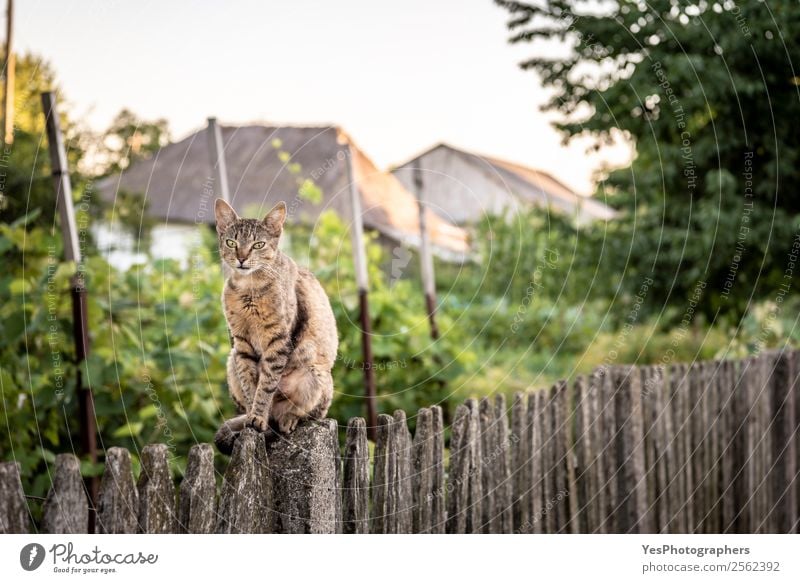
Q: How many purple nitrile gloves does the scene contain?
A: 0